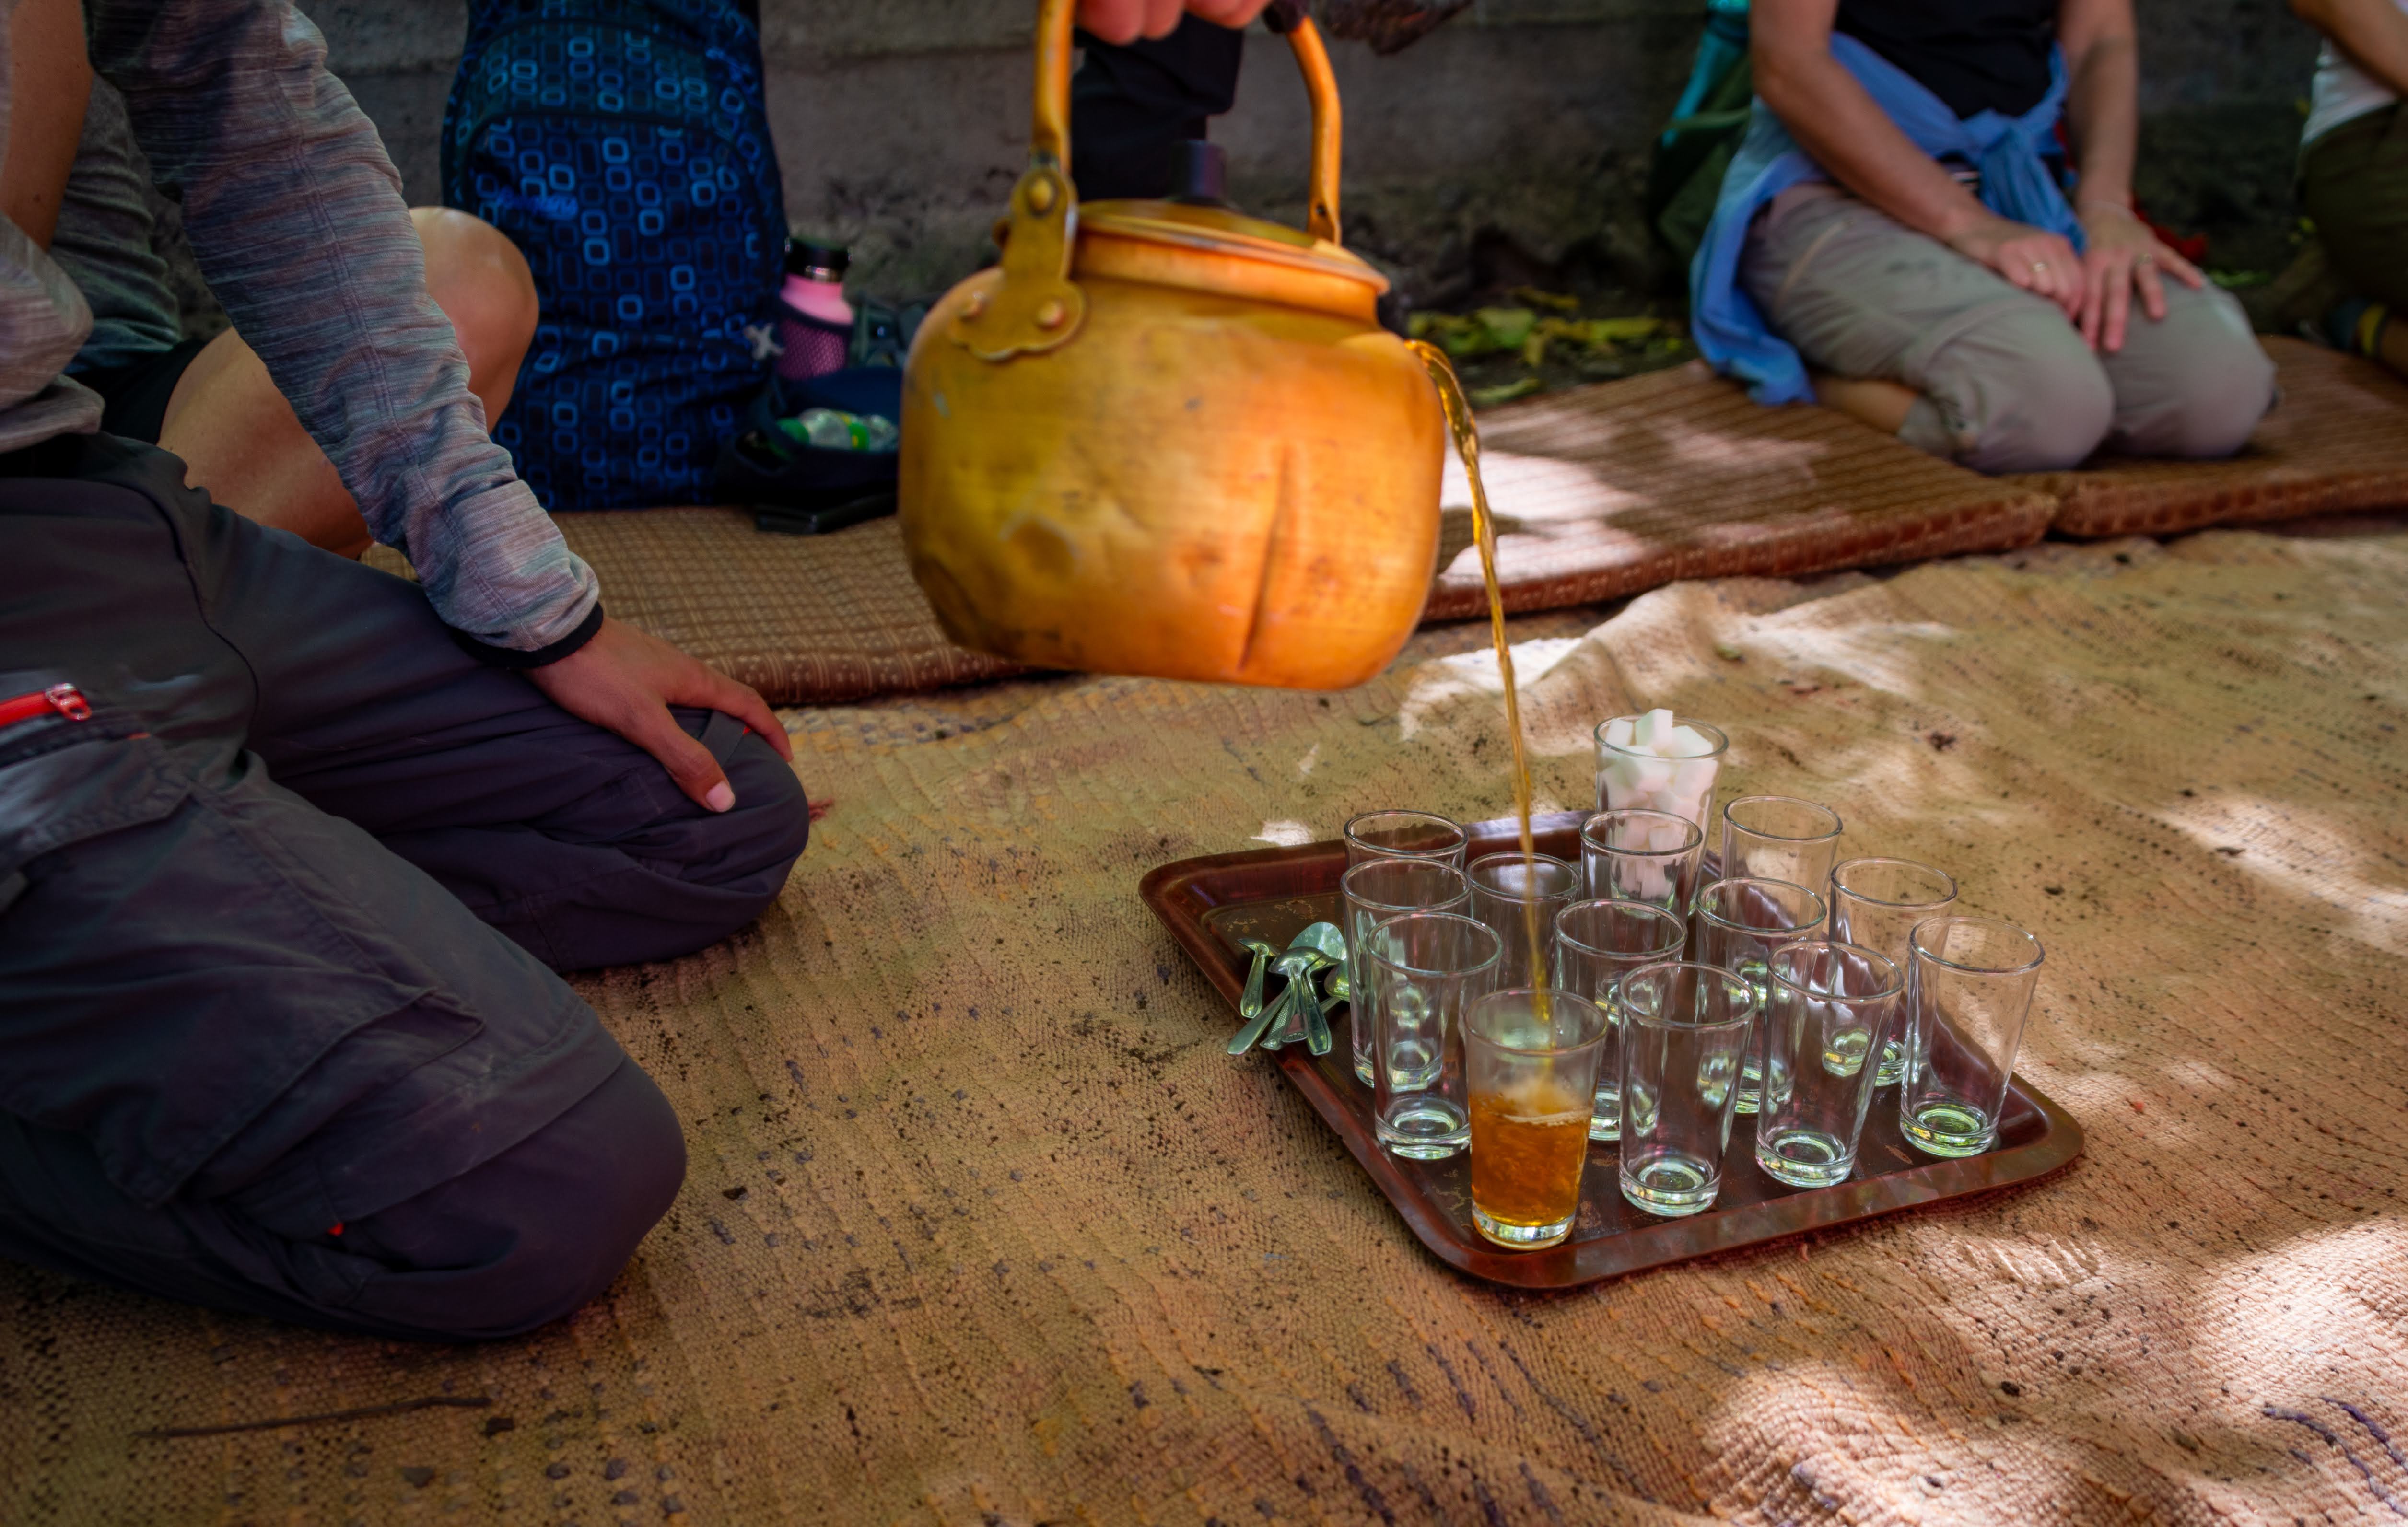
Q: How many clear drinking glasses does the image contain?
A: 14